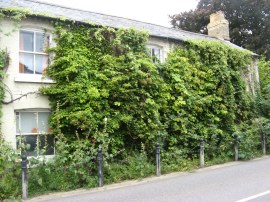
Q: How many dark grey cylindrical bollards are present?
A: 6